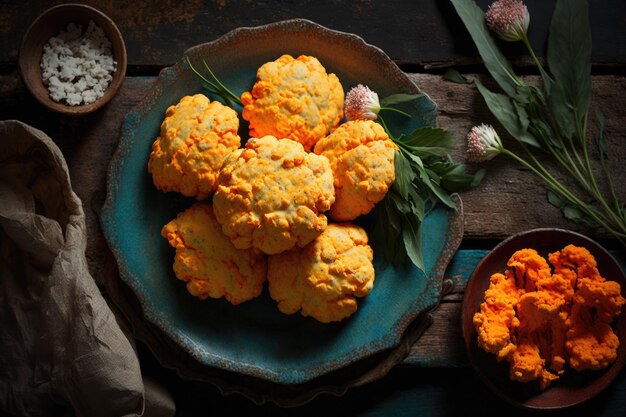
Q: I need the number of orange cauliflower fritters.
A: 6